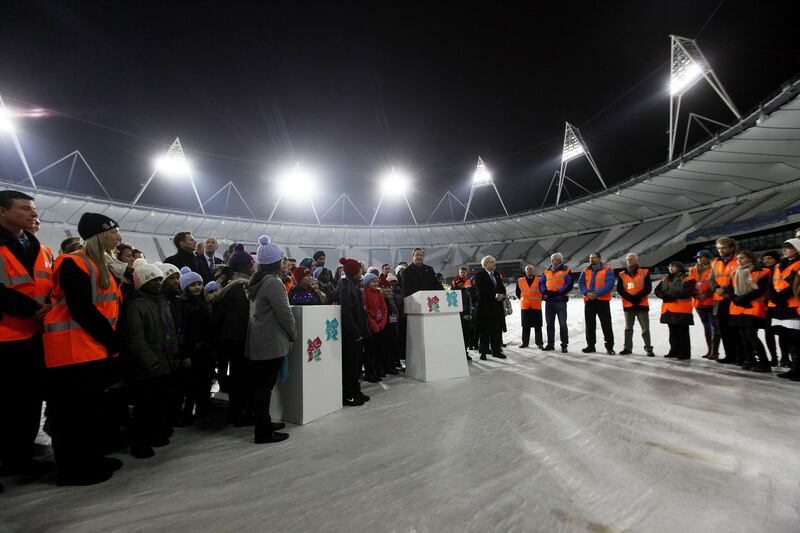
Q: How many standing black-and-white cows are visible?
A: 0